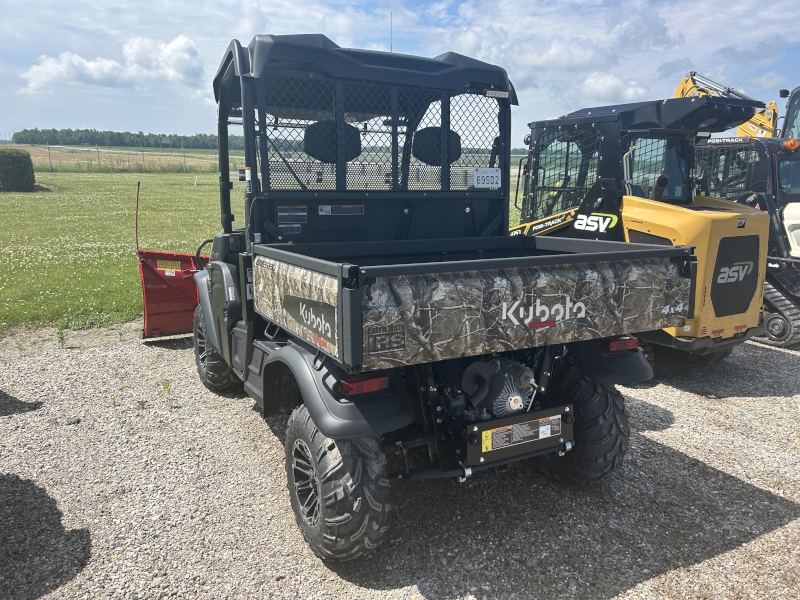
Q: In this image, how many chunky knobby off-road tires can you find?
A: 3